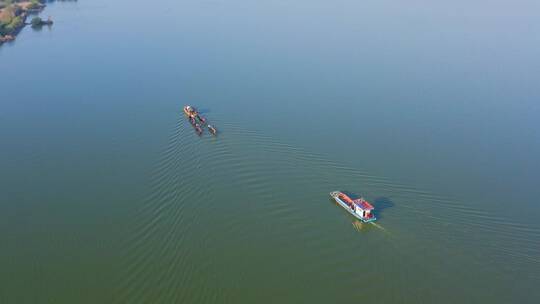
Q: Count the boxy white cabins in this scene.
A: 1